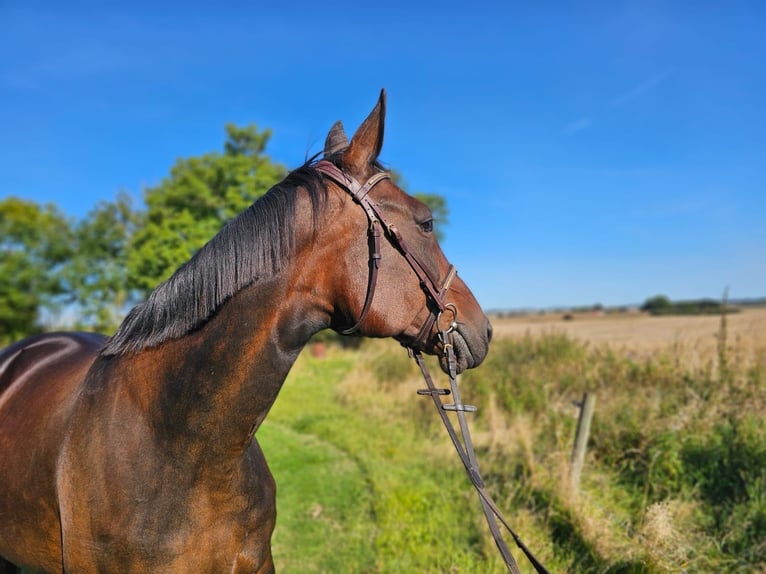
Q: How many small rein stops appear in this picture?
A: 2